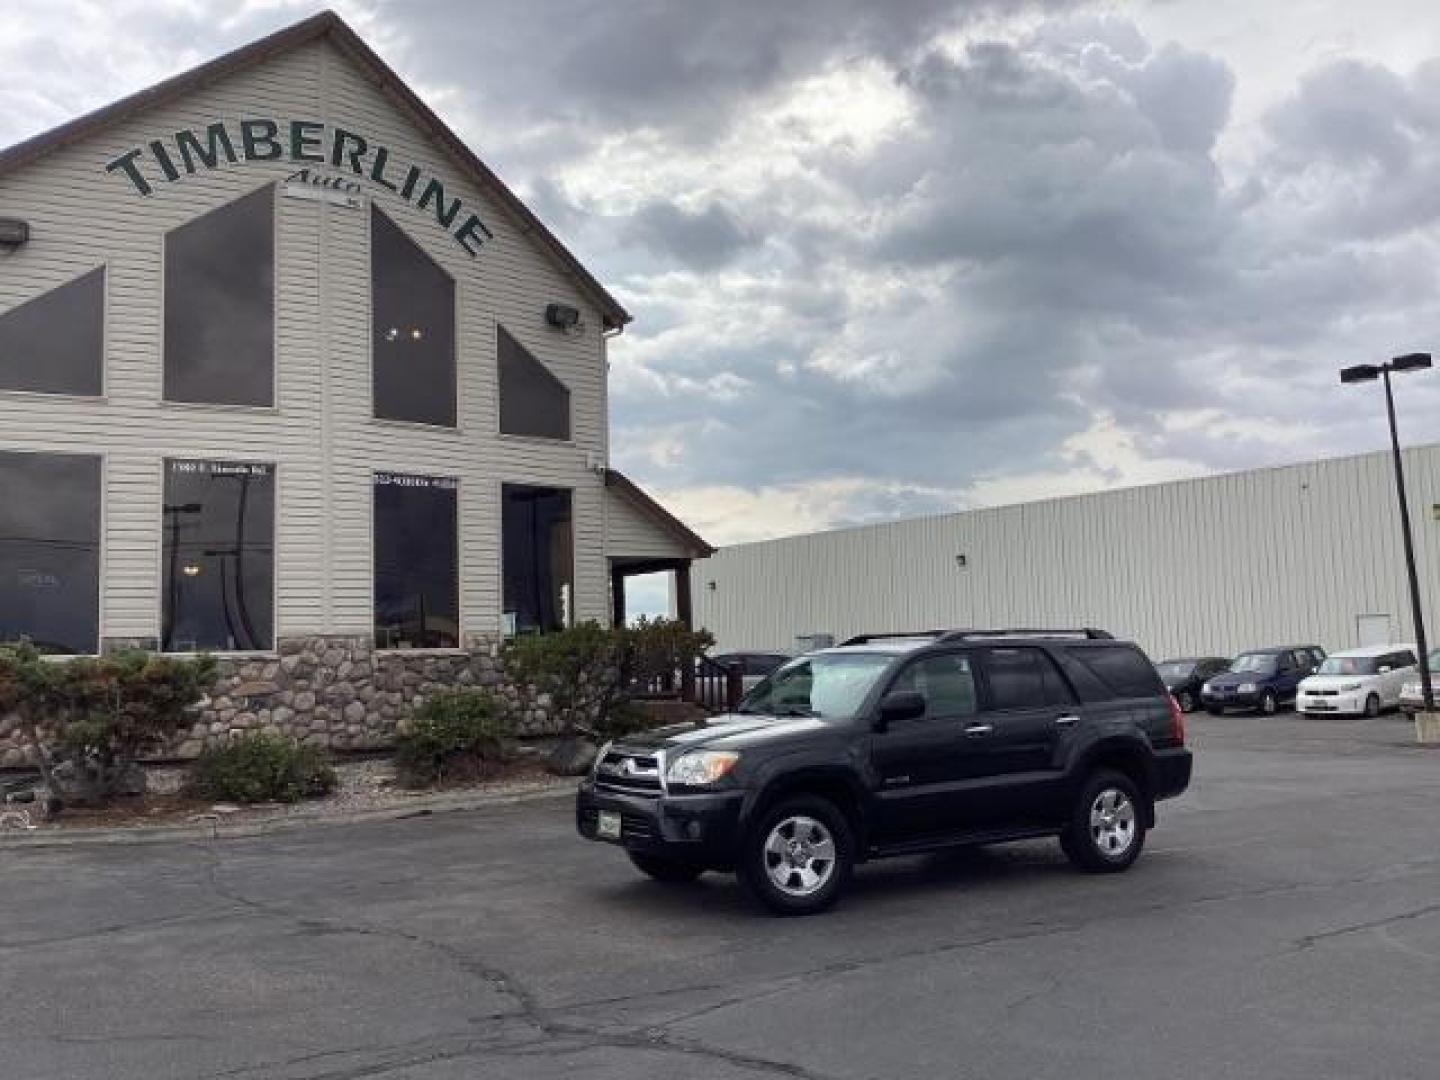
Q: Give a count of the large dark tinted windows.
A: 8